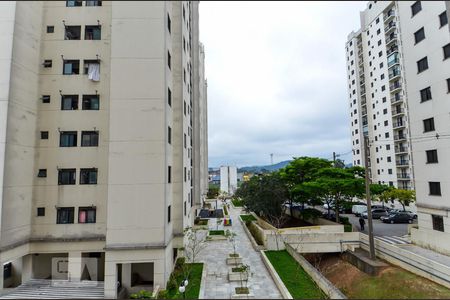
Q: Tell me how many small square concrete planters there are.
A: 3